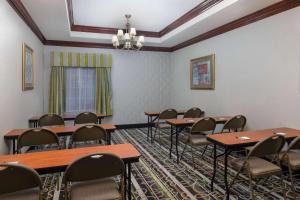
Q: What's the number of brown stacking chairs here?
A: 12